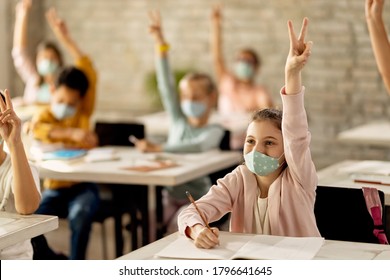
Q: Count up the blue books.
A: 1